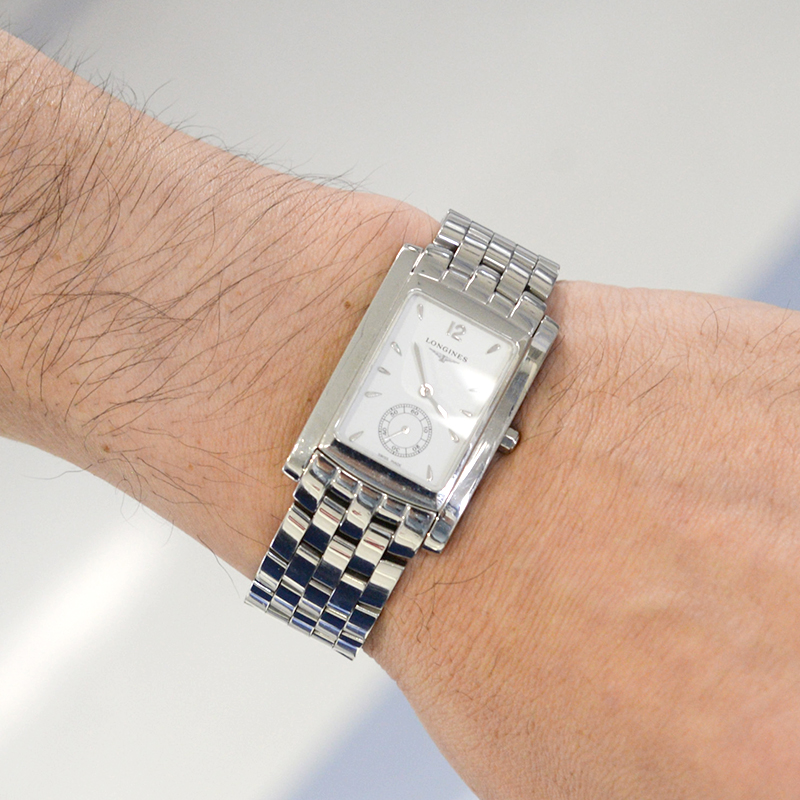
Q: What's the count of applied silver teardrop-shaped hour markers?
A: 10